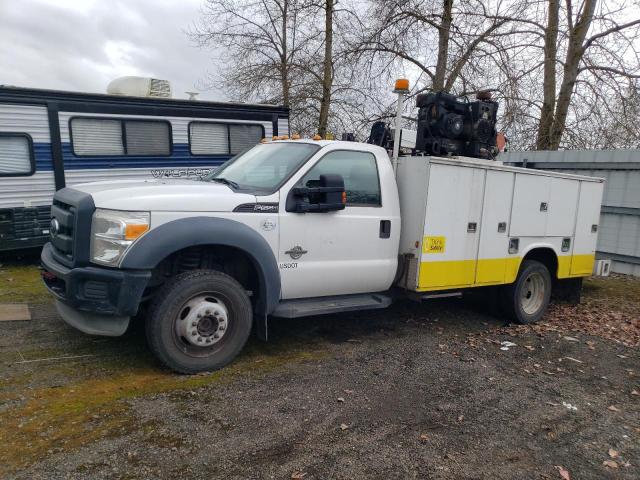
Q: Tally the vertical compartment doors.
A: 3